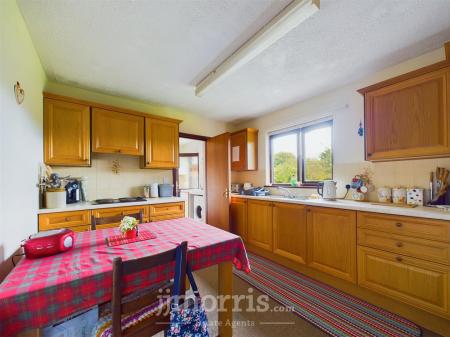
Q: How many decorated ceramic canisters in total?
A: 3